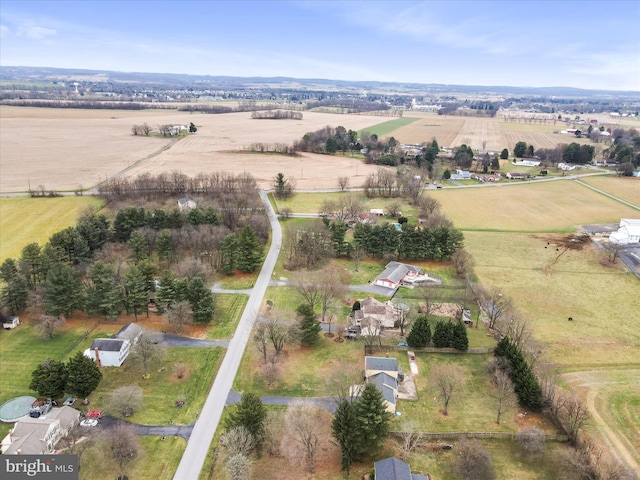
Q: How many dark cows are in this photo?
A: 4